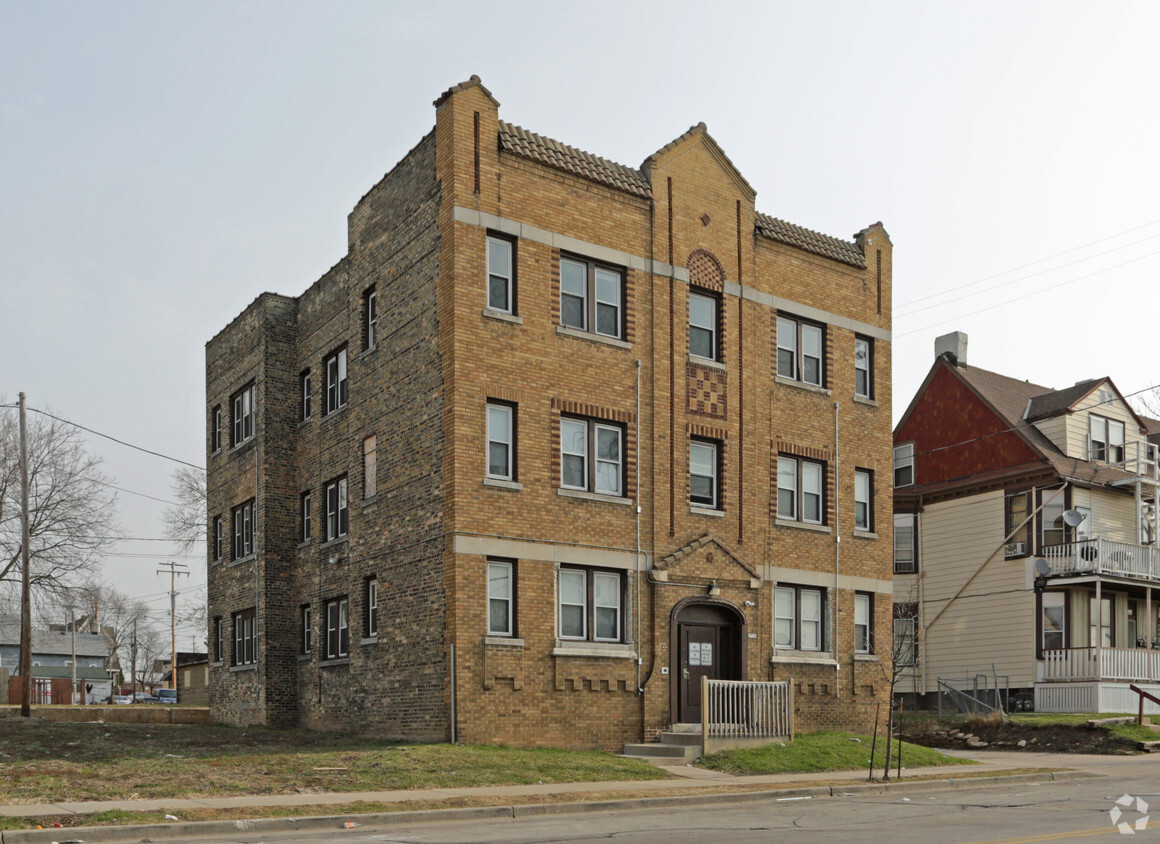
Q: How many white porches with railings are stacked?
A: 2